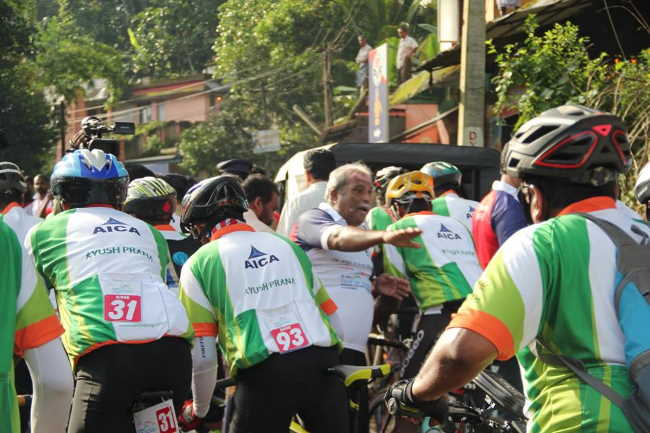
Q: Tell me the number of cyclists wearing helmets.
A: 9